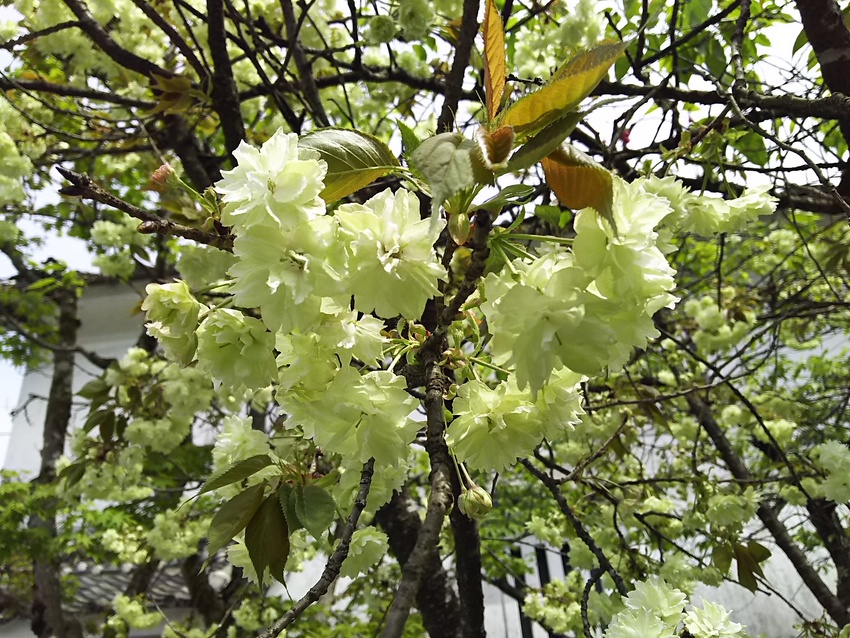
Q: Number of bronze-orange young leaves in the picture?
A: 4